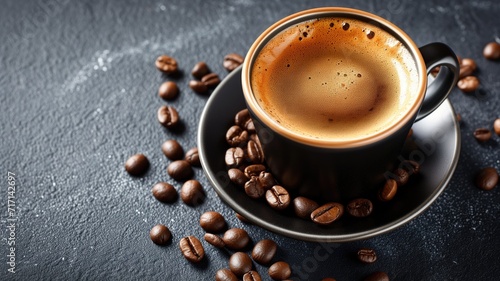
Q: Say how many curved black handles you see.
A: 1